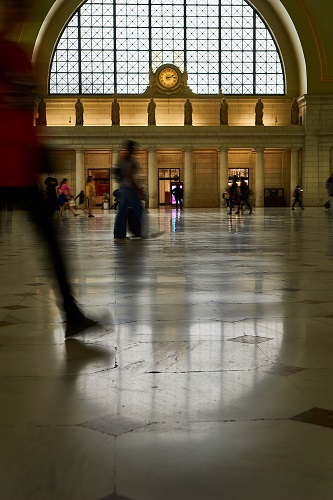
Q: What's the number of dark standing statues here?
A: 8